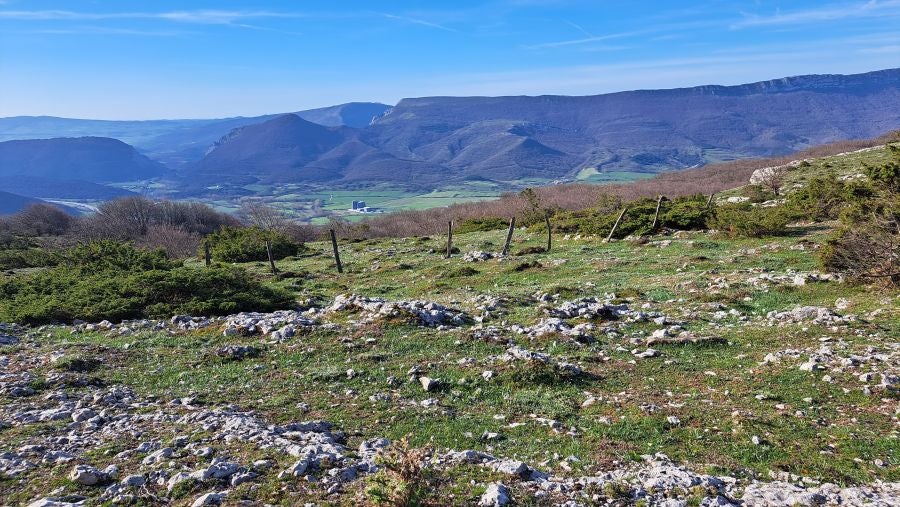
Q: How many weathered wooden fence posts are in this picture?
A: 9